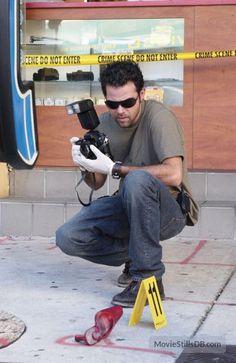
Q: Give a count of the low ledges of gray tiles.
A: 2